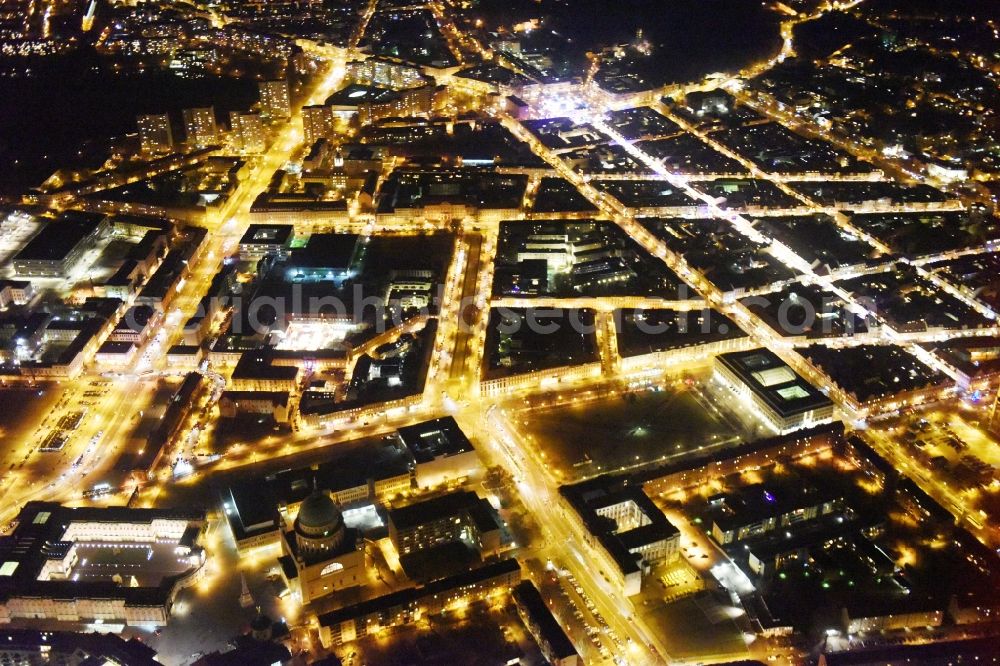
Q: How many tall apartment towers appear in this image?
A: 5